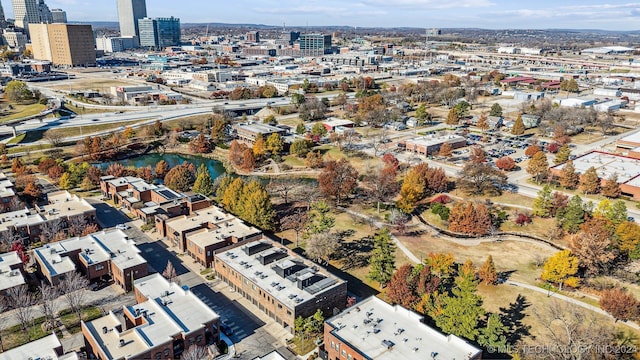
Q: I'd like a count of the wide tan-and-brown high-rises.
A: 1